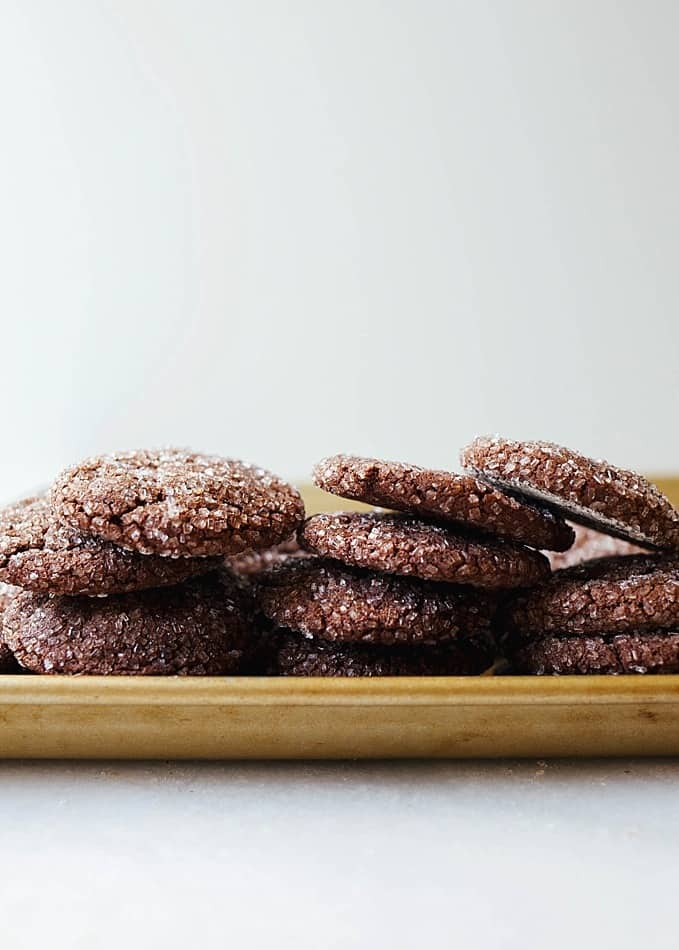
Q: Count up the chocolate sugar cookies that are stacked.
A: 10